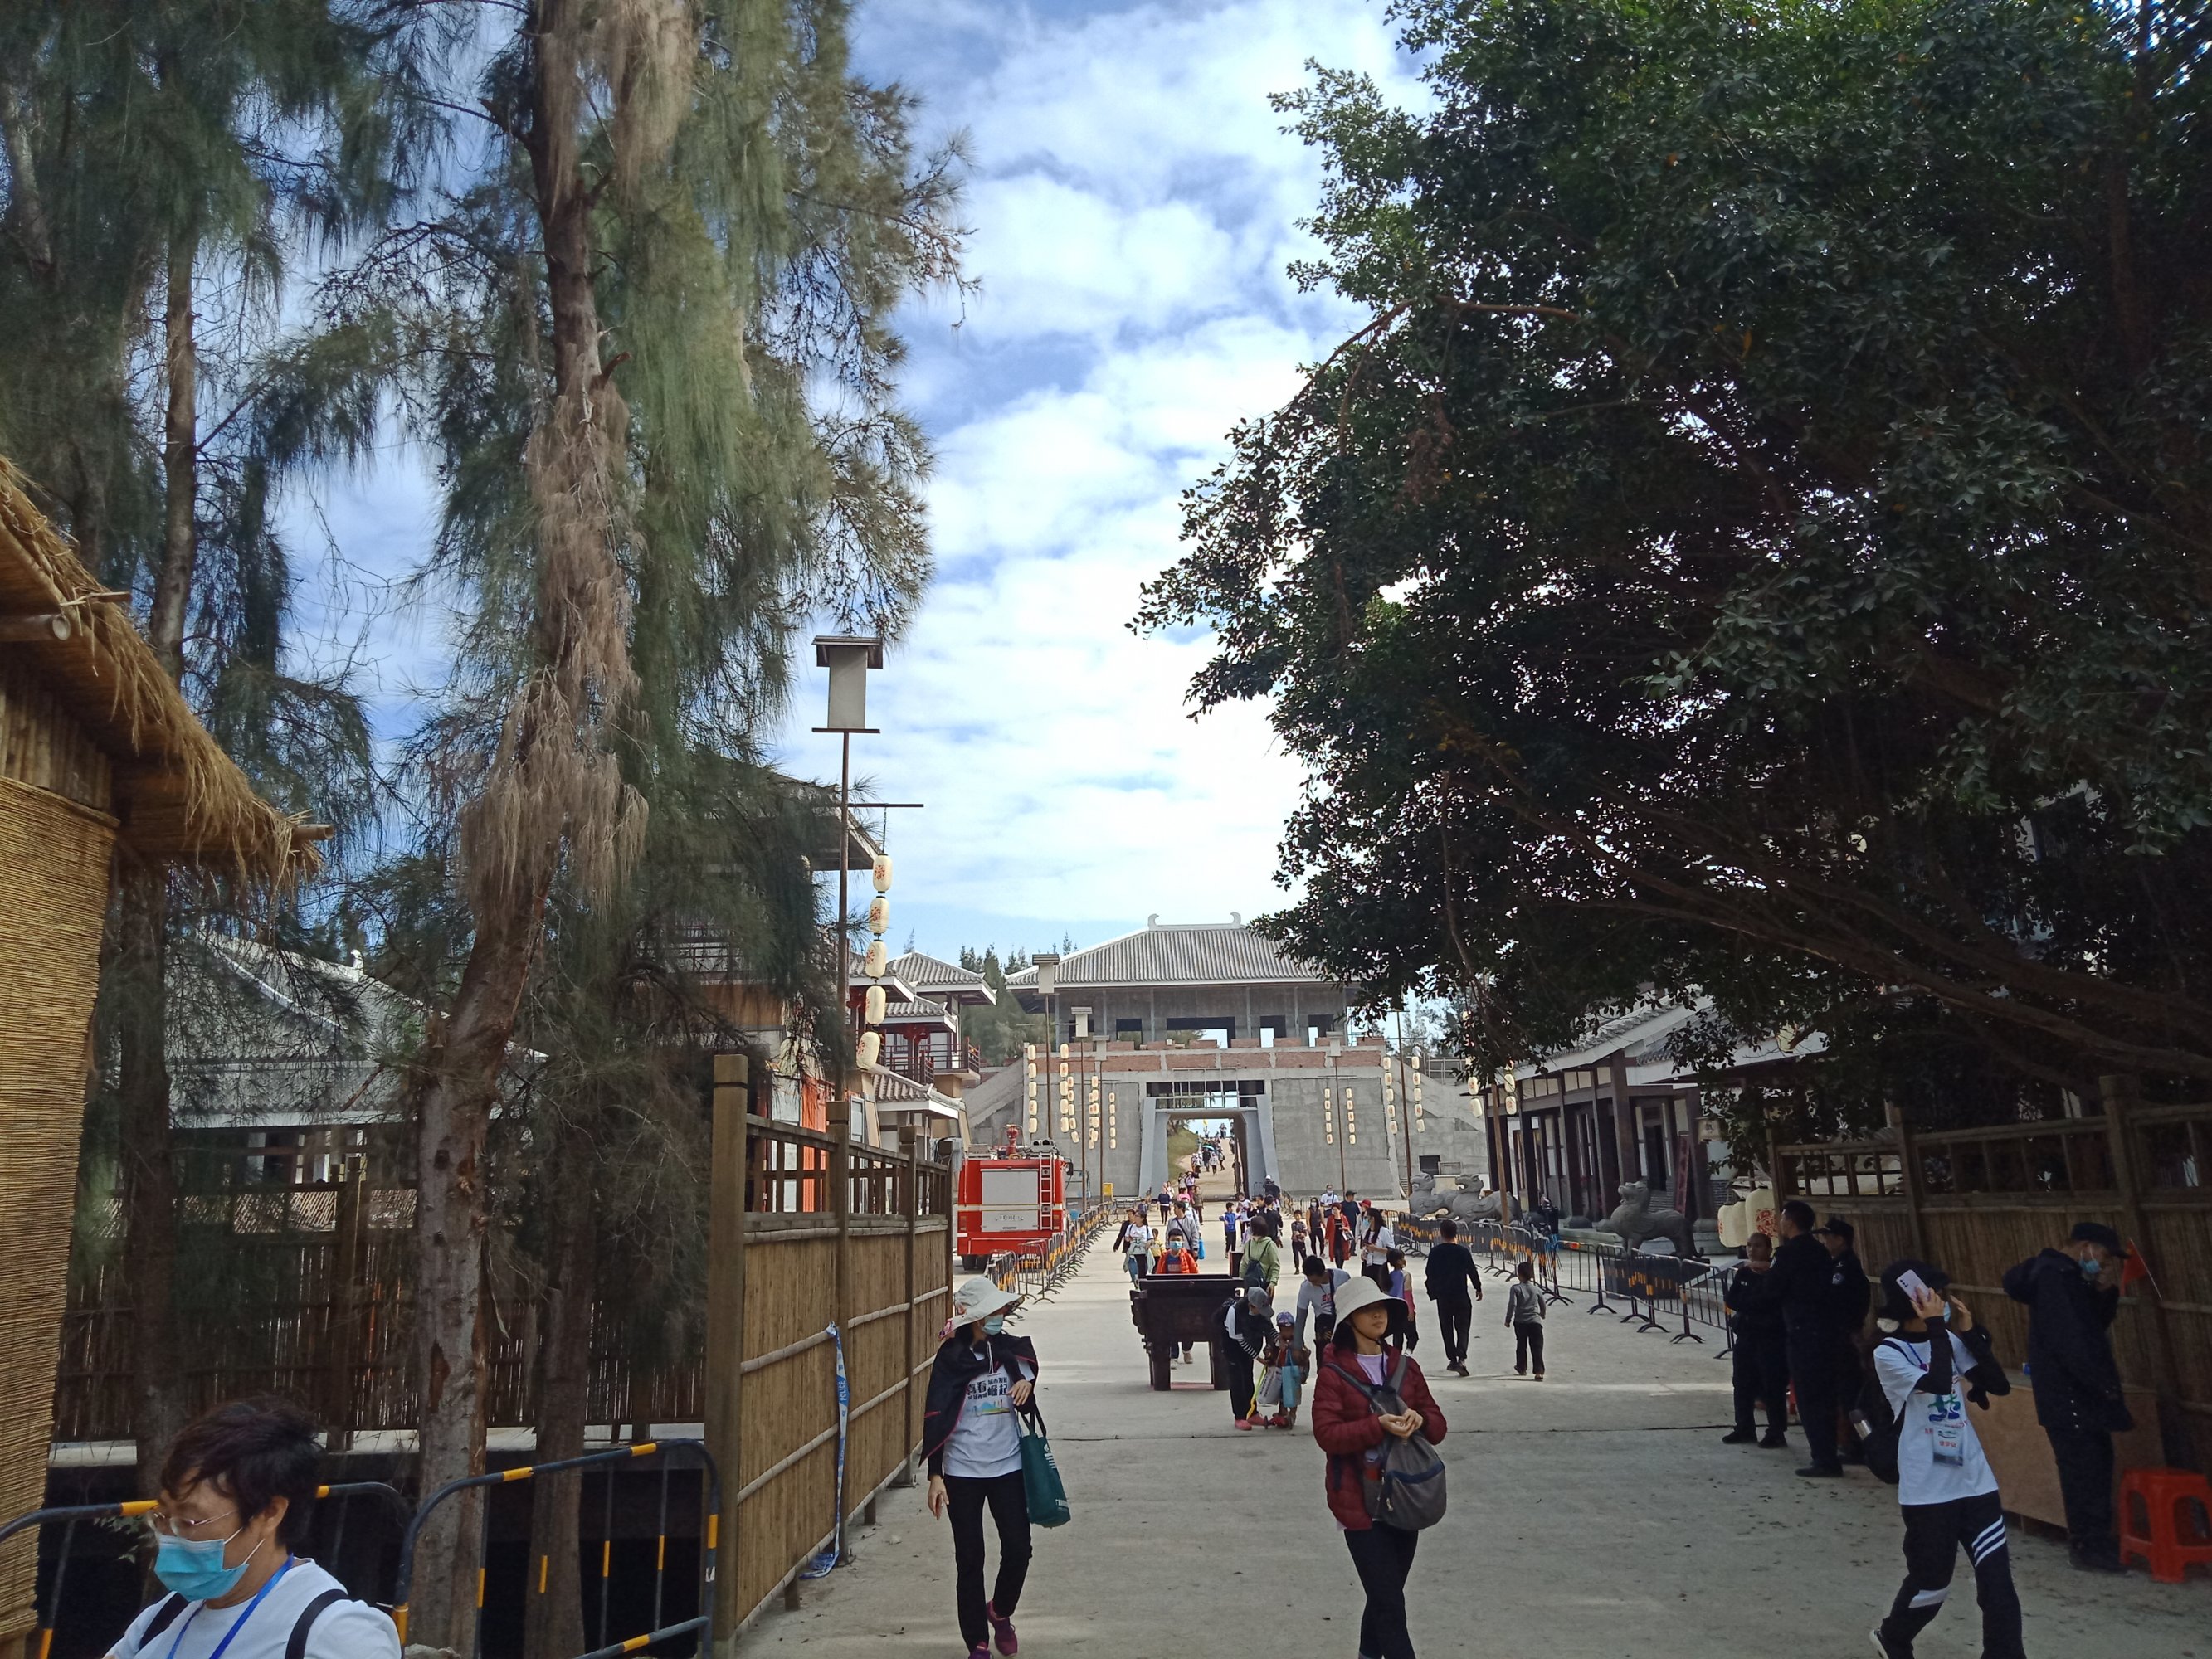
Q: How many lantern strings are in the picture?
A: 13